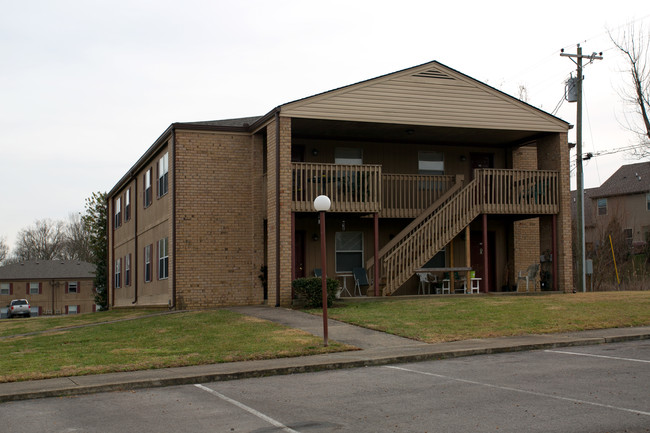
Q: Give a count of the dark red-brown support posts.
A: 4